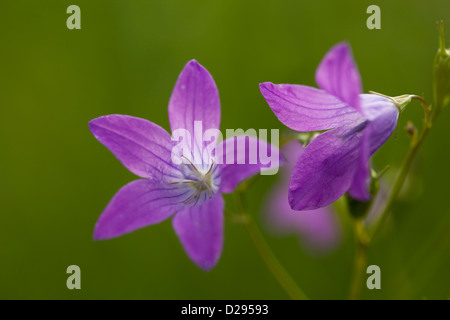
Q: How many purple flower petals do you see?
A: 9